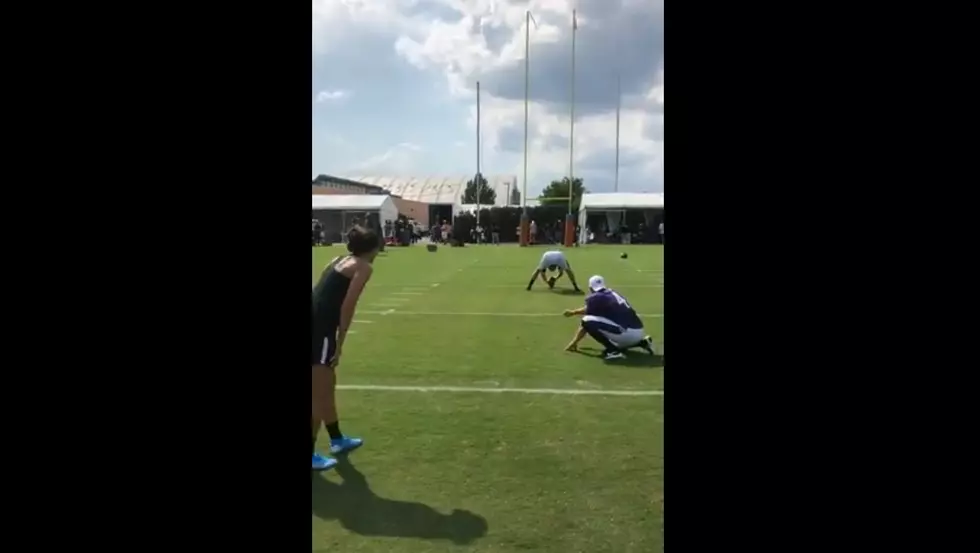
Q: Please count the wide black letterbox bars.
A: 2